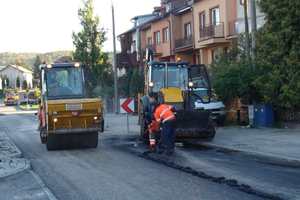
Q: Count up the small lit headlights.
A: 6